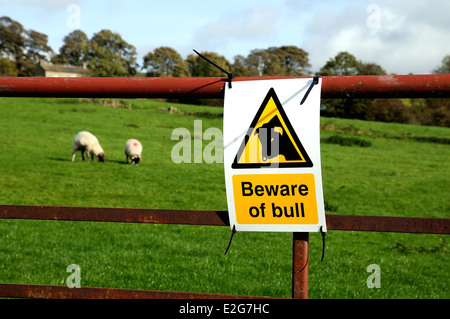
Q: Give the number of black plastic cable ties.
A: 4